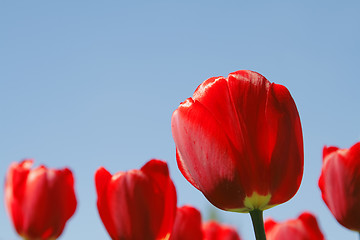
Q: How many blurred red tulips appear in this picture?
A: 6